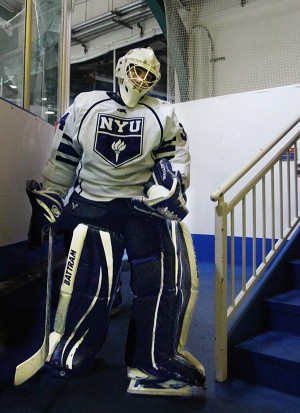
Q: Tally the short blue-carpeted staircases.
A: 1